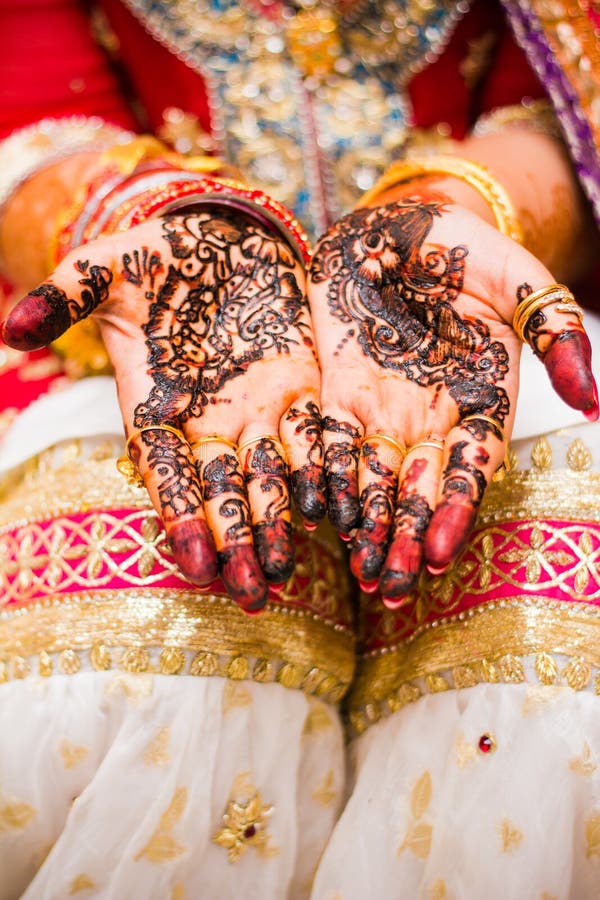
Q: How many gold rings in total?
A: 7